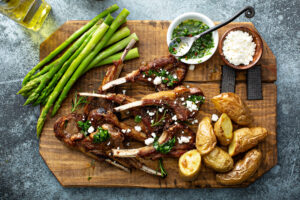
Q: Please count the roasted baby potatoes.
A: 7